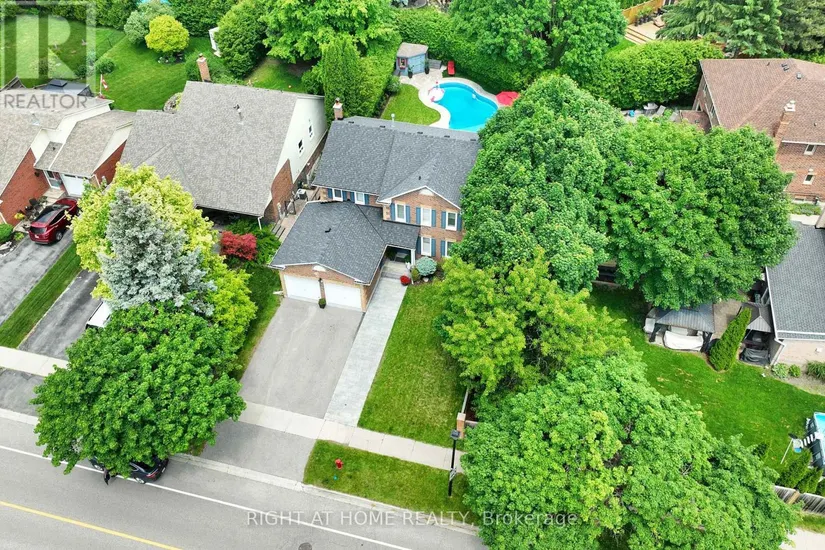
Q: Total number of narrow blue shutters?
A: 13